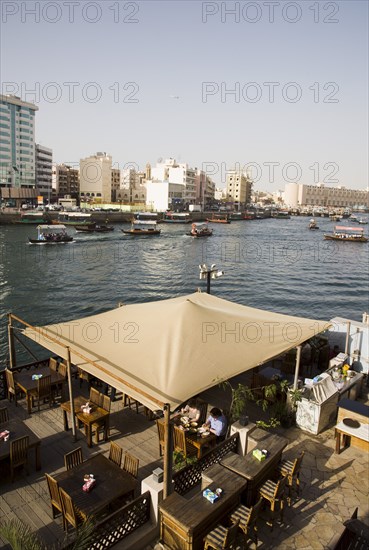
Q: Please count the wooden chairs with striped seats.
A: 4